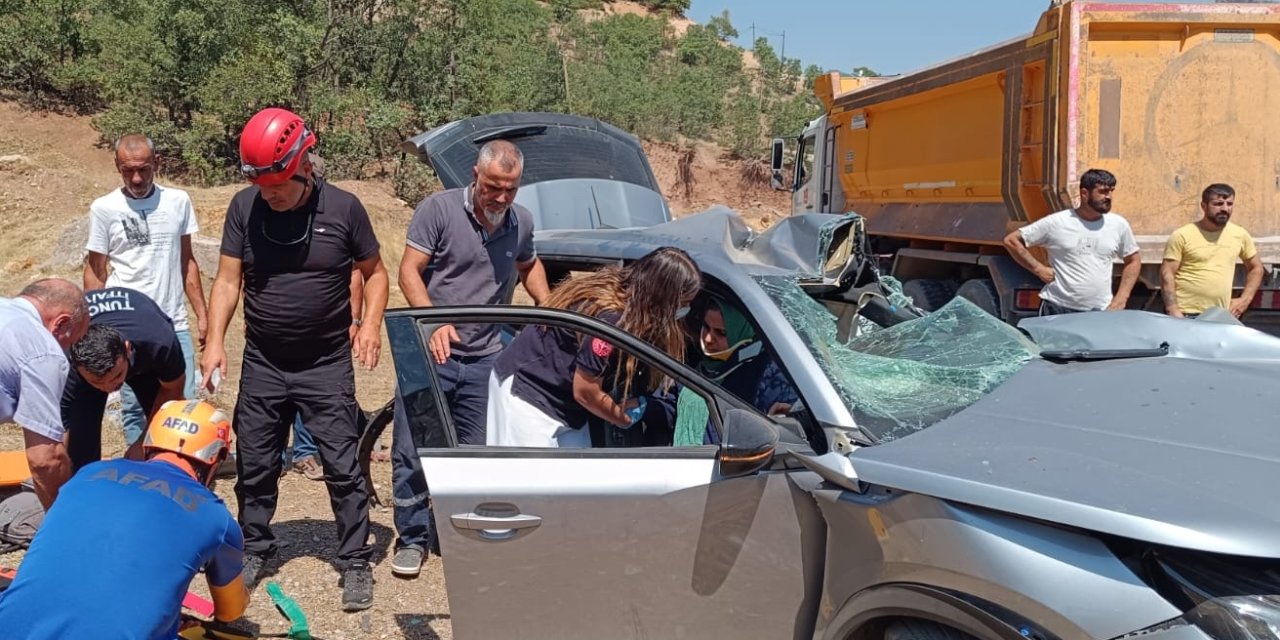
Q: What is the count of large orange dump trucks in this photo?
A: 1